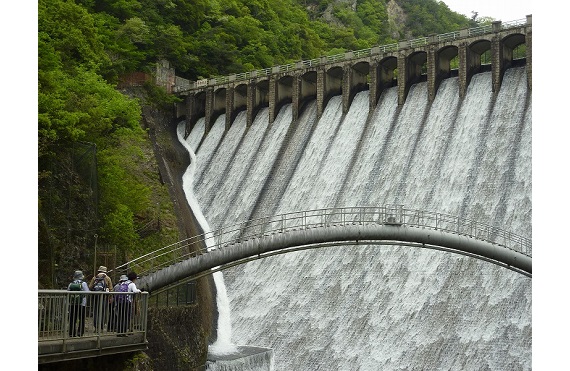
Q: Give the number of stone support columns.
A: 14